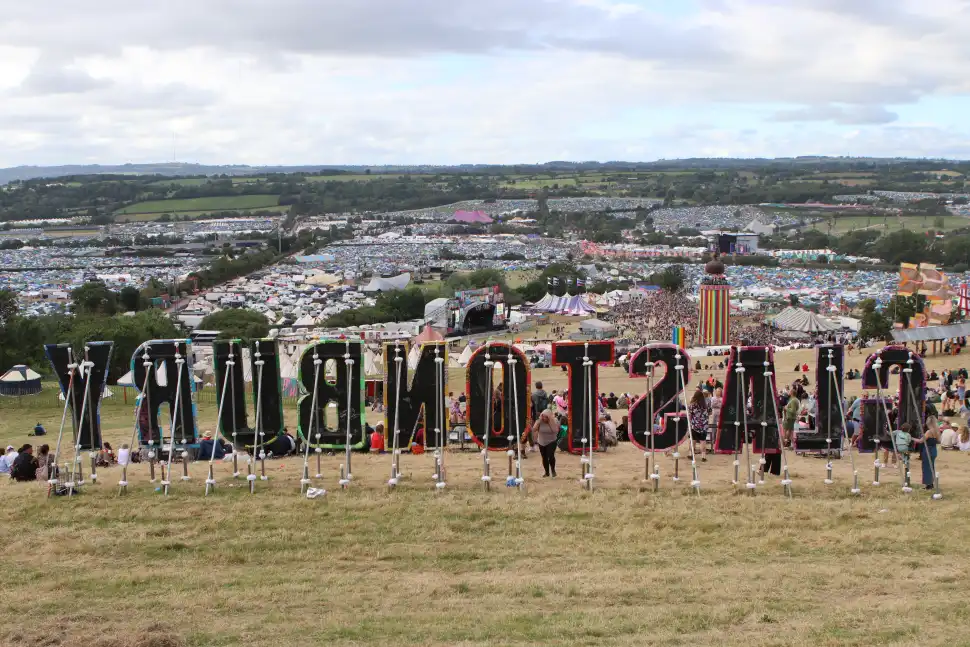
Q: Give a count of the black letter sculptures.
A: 11